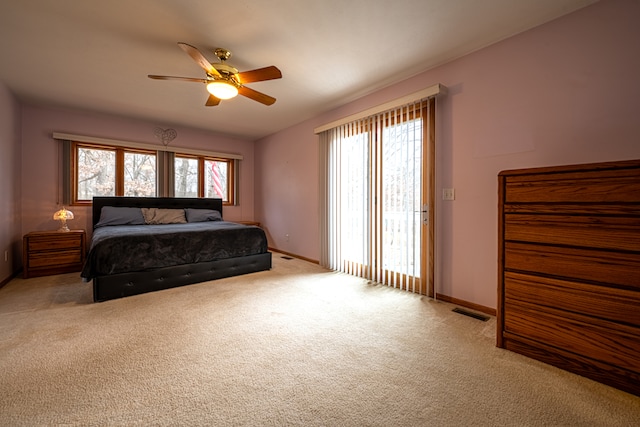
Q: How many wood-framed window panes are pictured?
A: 4